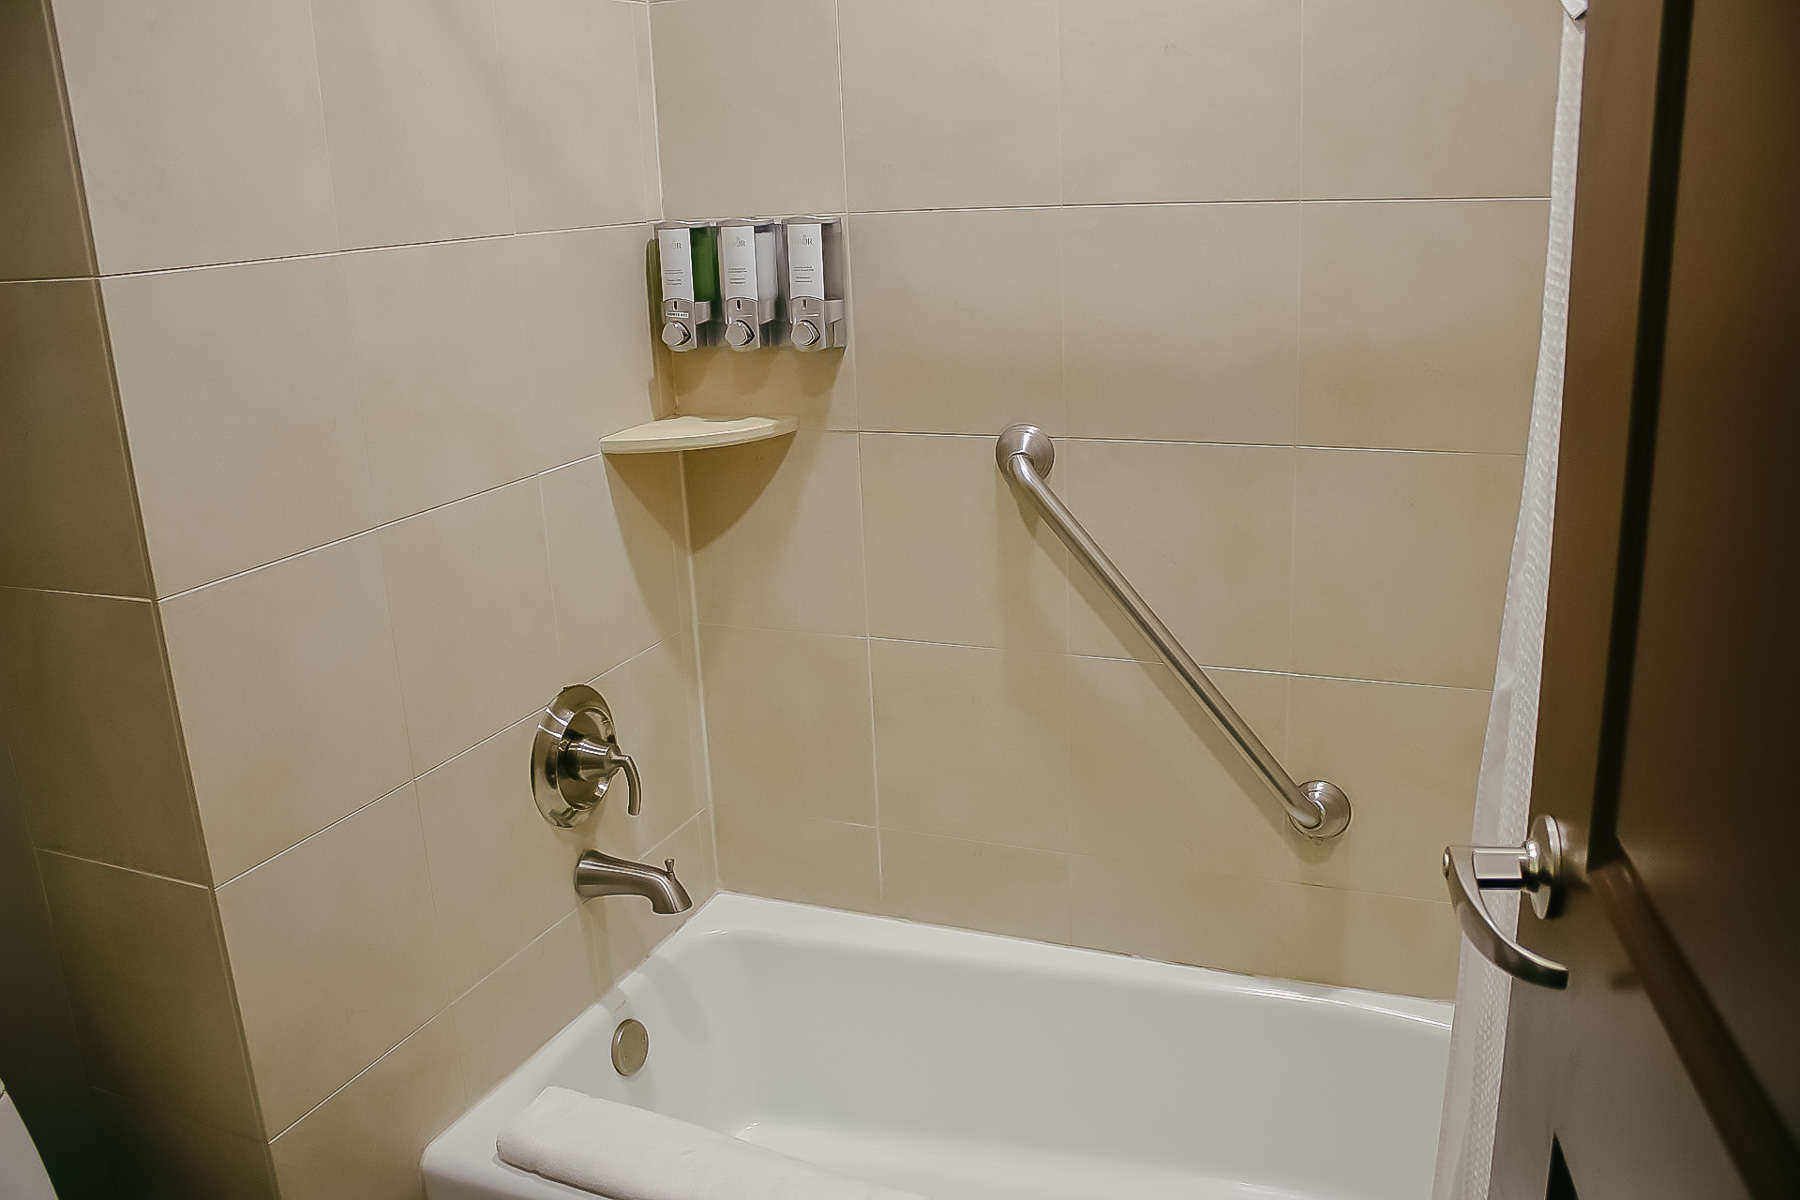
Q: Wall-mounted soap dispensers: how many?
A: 3